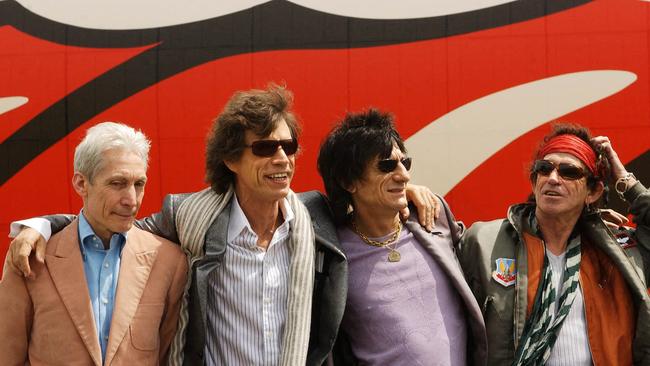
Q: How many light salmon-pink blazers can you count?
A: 1